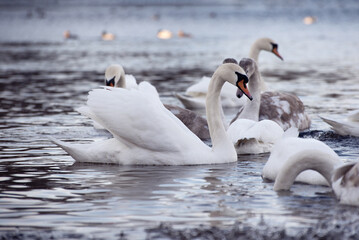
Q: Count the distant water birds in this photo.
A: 5